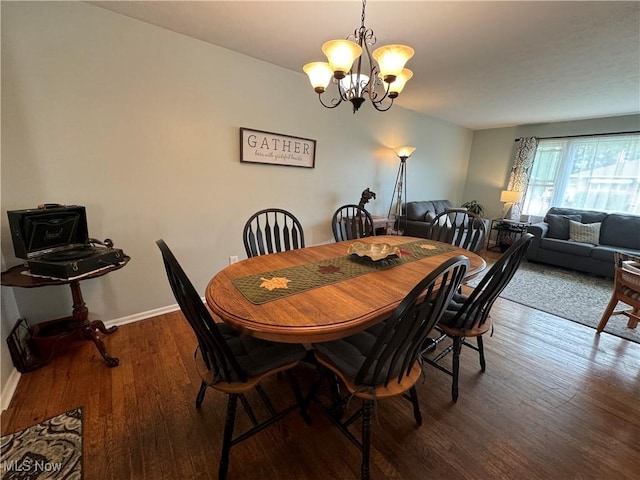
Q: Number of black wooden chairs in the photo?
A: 6